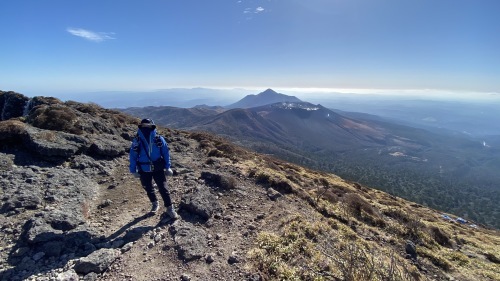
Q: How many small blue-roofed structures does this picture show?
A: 2